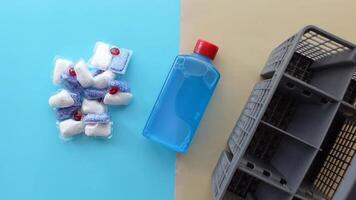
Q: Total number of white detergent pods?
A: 9